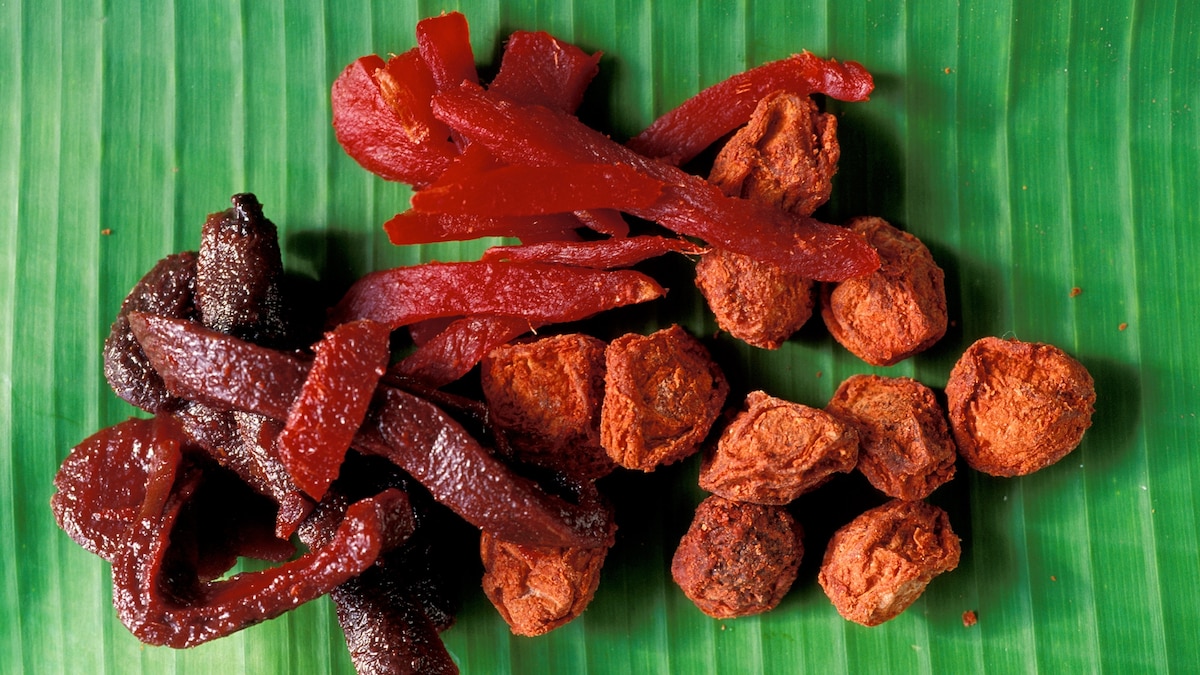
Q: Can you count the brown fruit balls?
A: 11